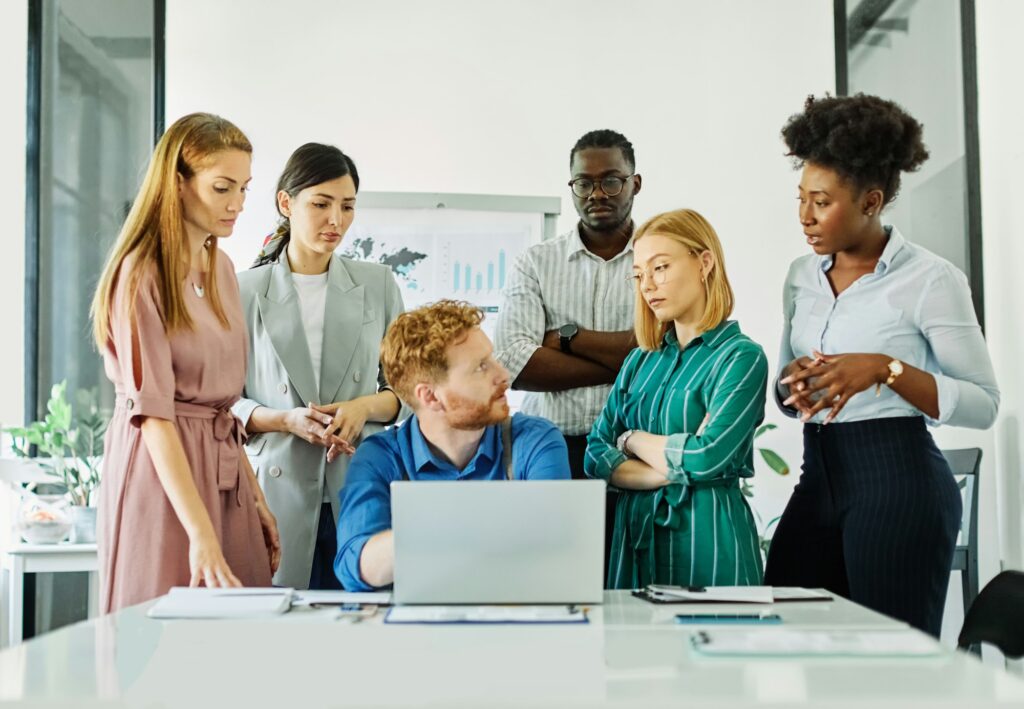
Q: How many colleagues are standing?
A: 5